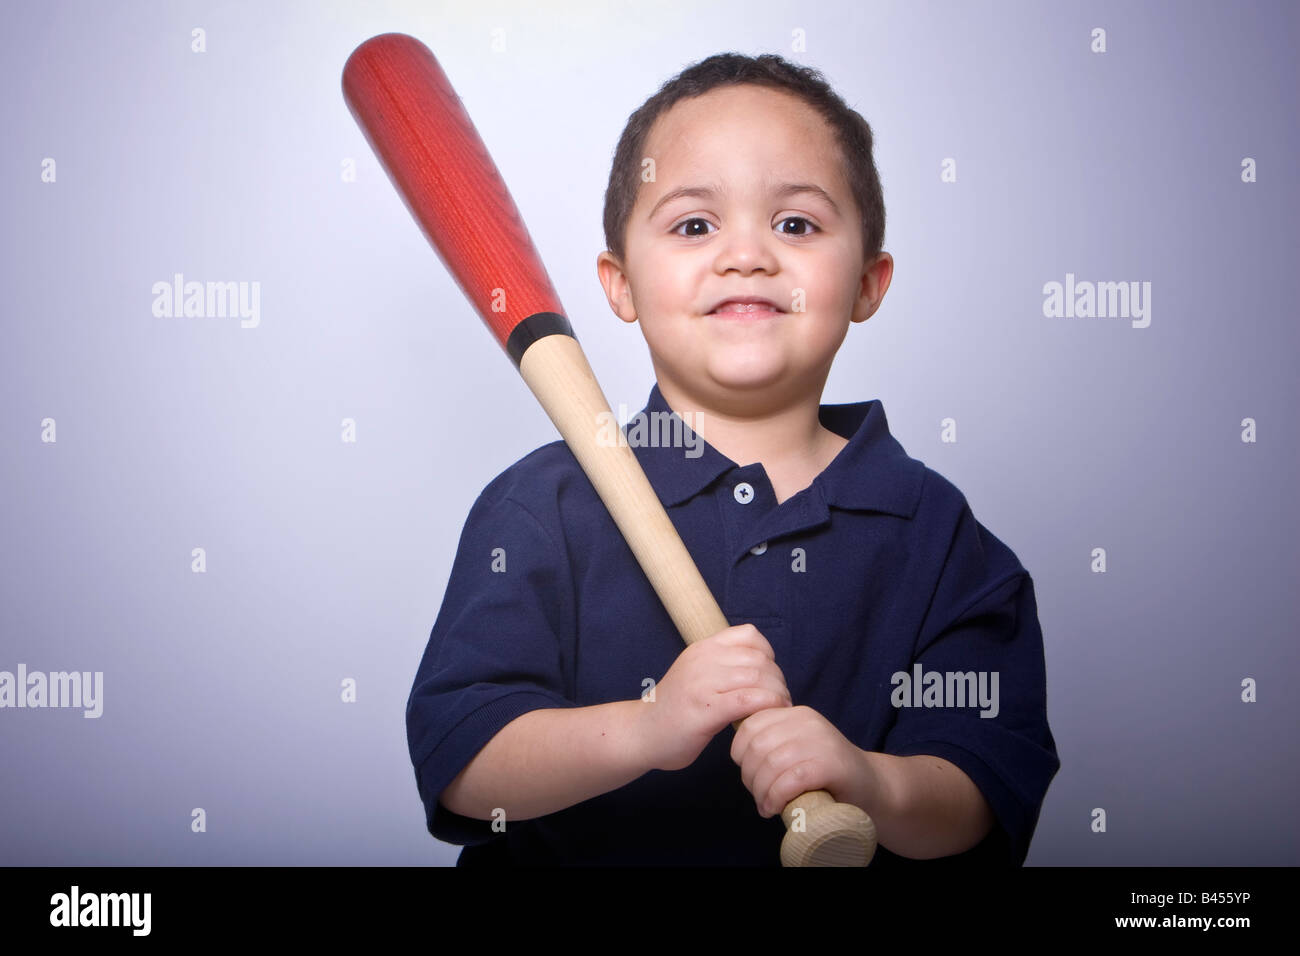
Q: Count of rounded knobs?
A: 1